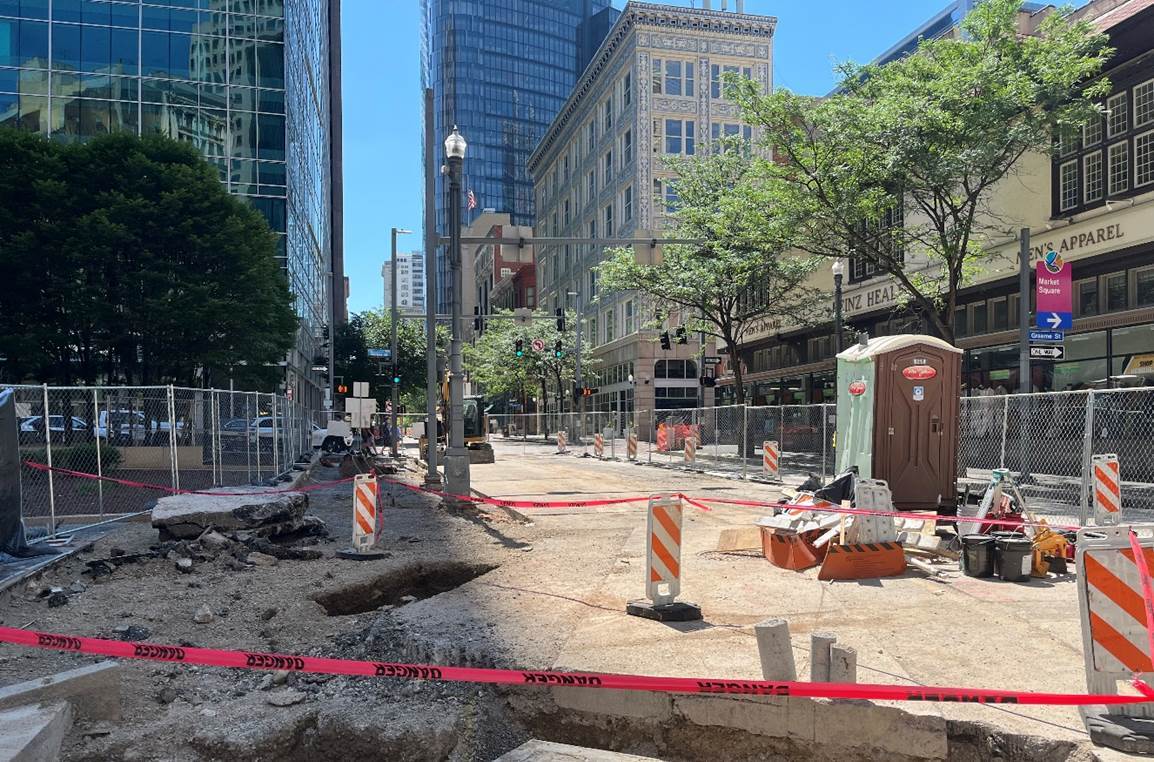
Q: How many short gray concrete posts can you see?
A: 3